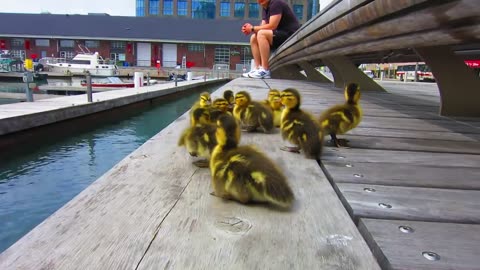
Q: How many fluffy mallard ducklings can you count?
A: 9